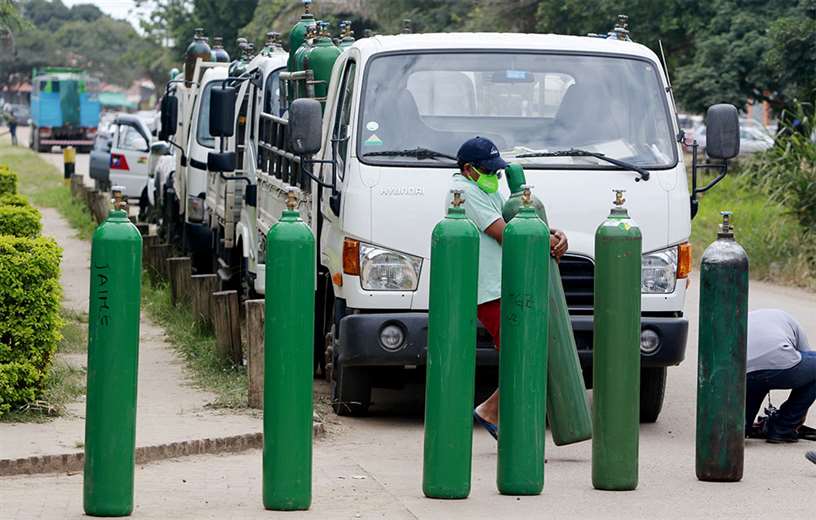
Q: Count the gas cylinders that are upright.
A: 6